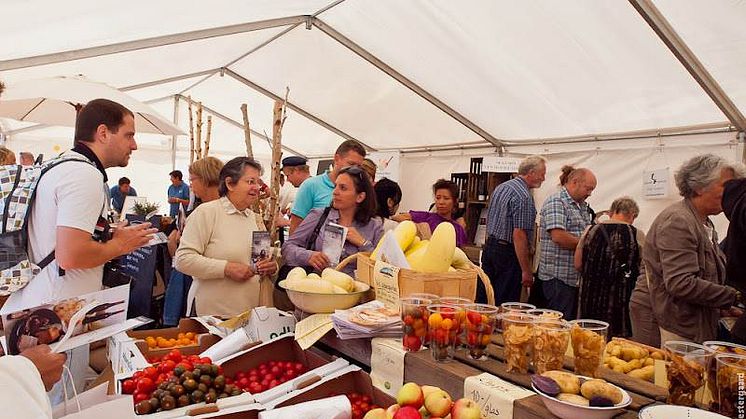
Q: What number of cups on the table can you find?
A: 13